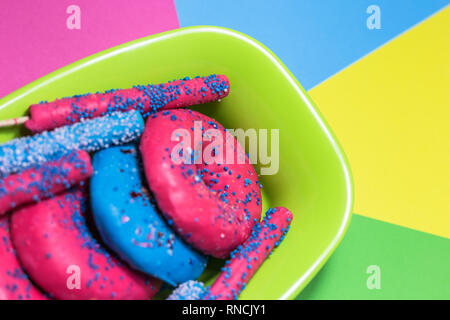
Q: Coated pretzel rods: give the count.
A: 5